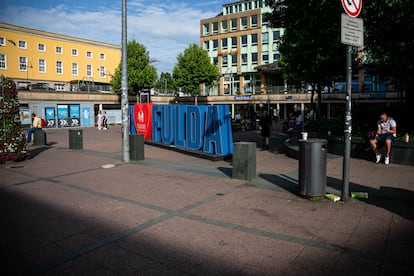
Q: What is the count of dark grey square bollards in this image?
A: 4